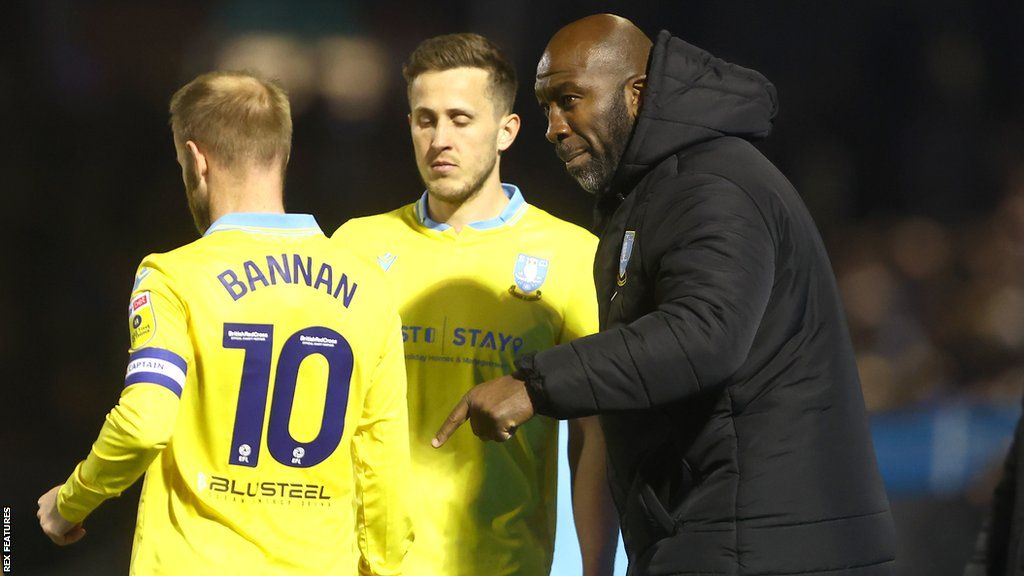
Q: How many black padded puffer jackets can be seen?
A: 1